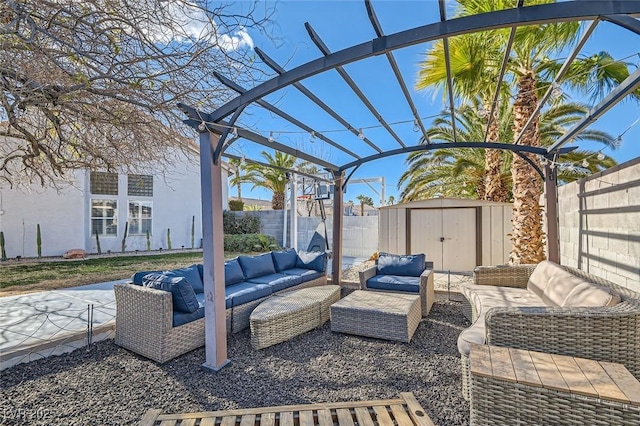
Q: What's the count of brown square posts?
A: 3